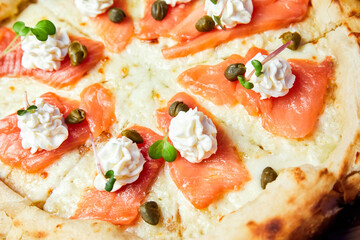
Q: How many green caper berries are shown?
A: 11